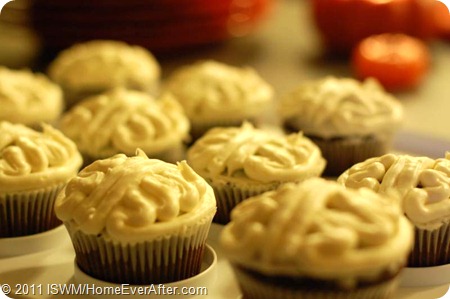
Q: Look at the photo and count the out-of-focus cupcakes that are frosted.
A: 6